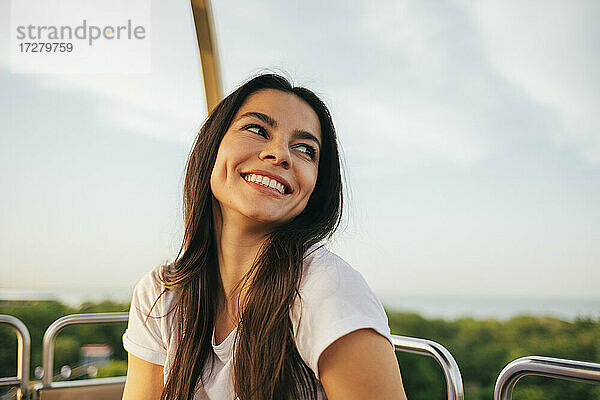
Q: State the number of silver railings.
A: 4